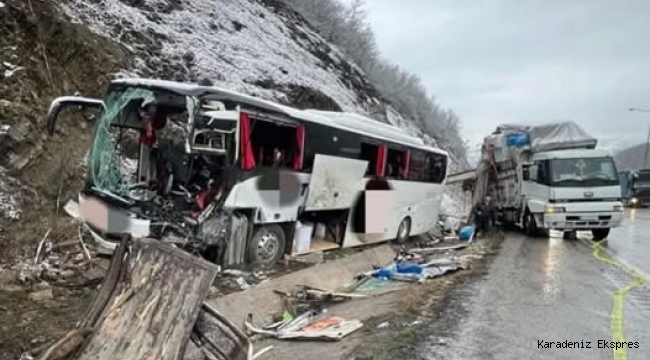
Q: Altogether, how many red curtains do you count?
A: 4